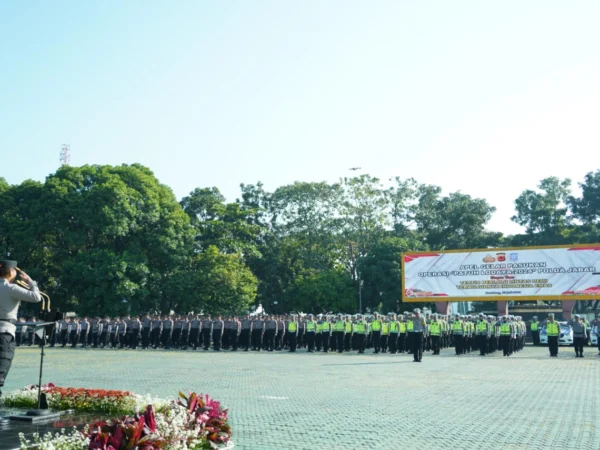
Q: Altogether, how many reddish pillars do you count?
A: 3